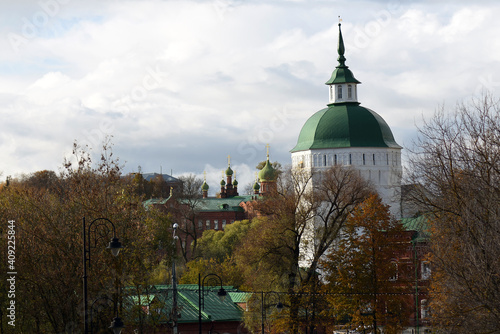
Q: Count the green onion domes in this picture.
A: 6